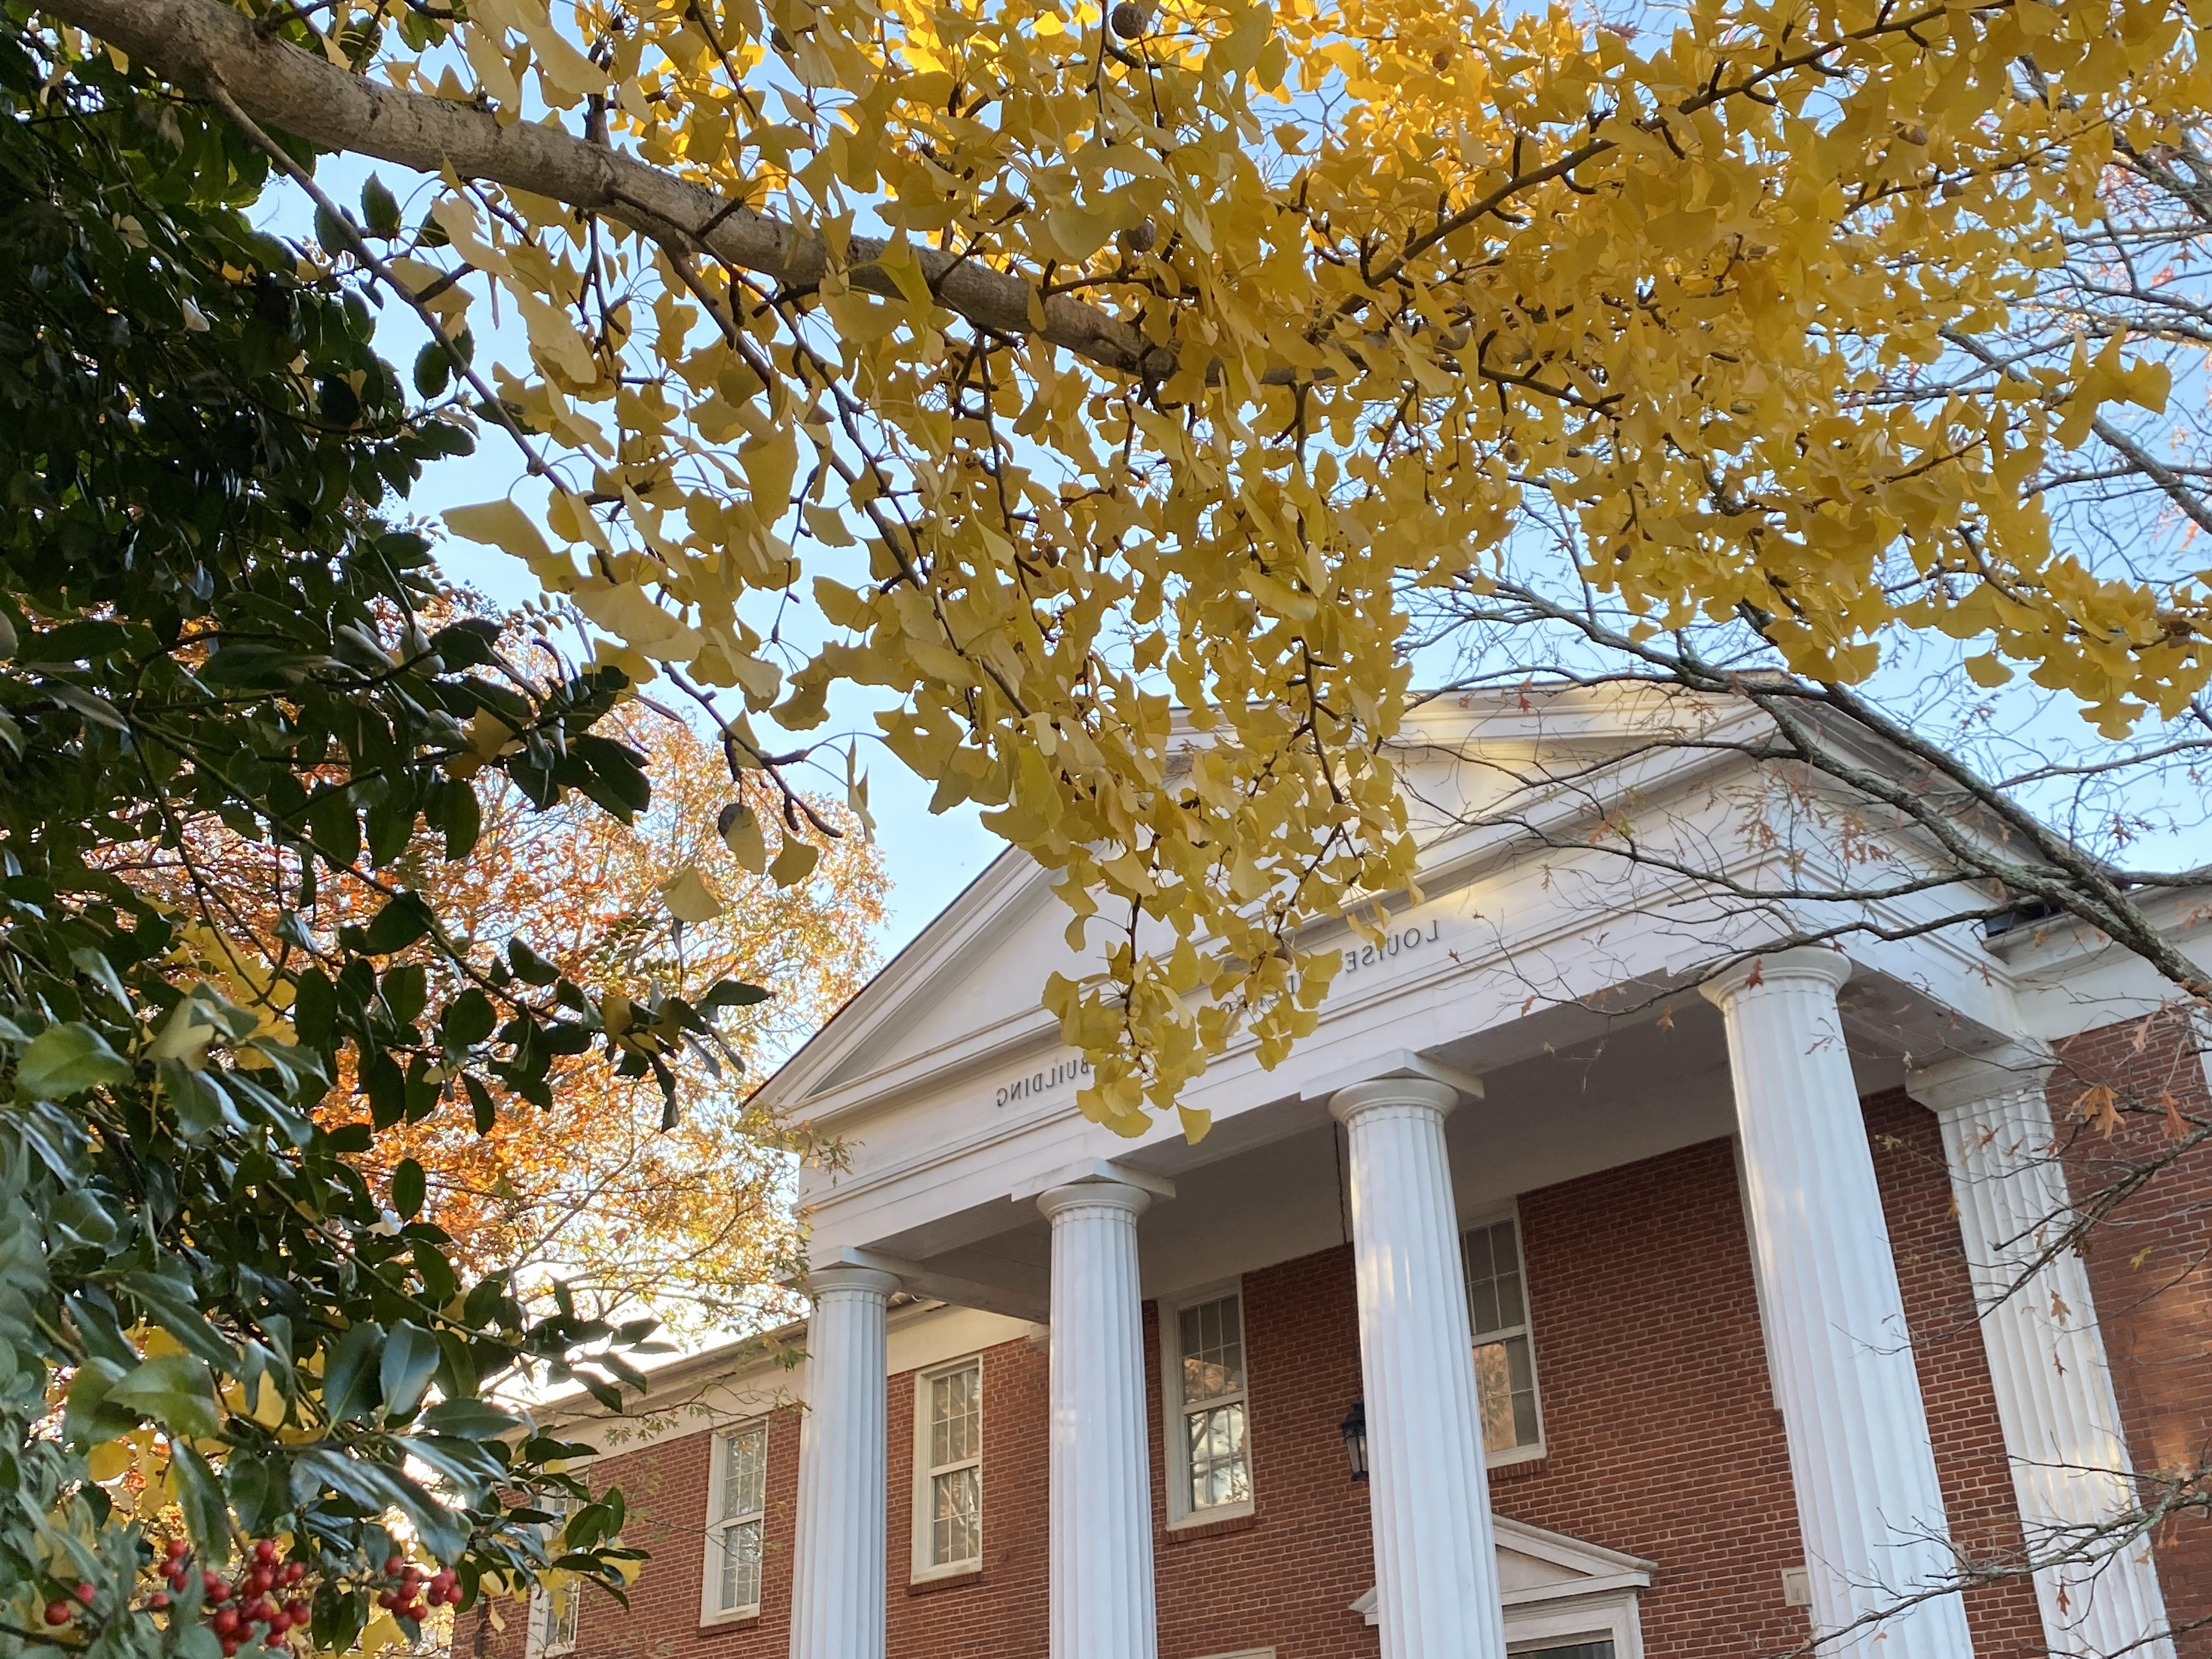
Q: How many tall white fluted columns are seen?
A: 5